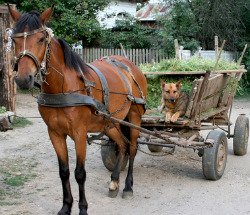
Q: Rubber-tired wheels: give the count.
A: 4